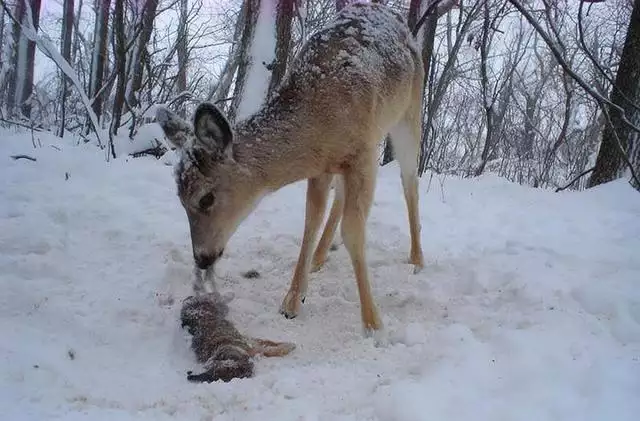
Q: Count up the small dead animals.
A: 1